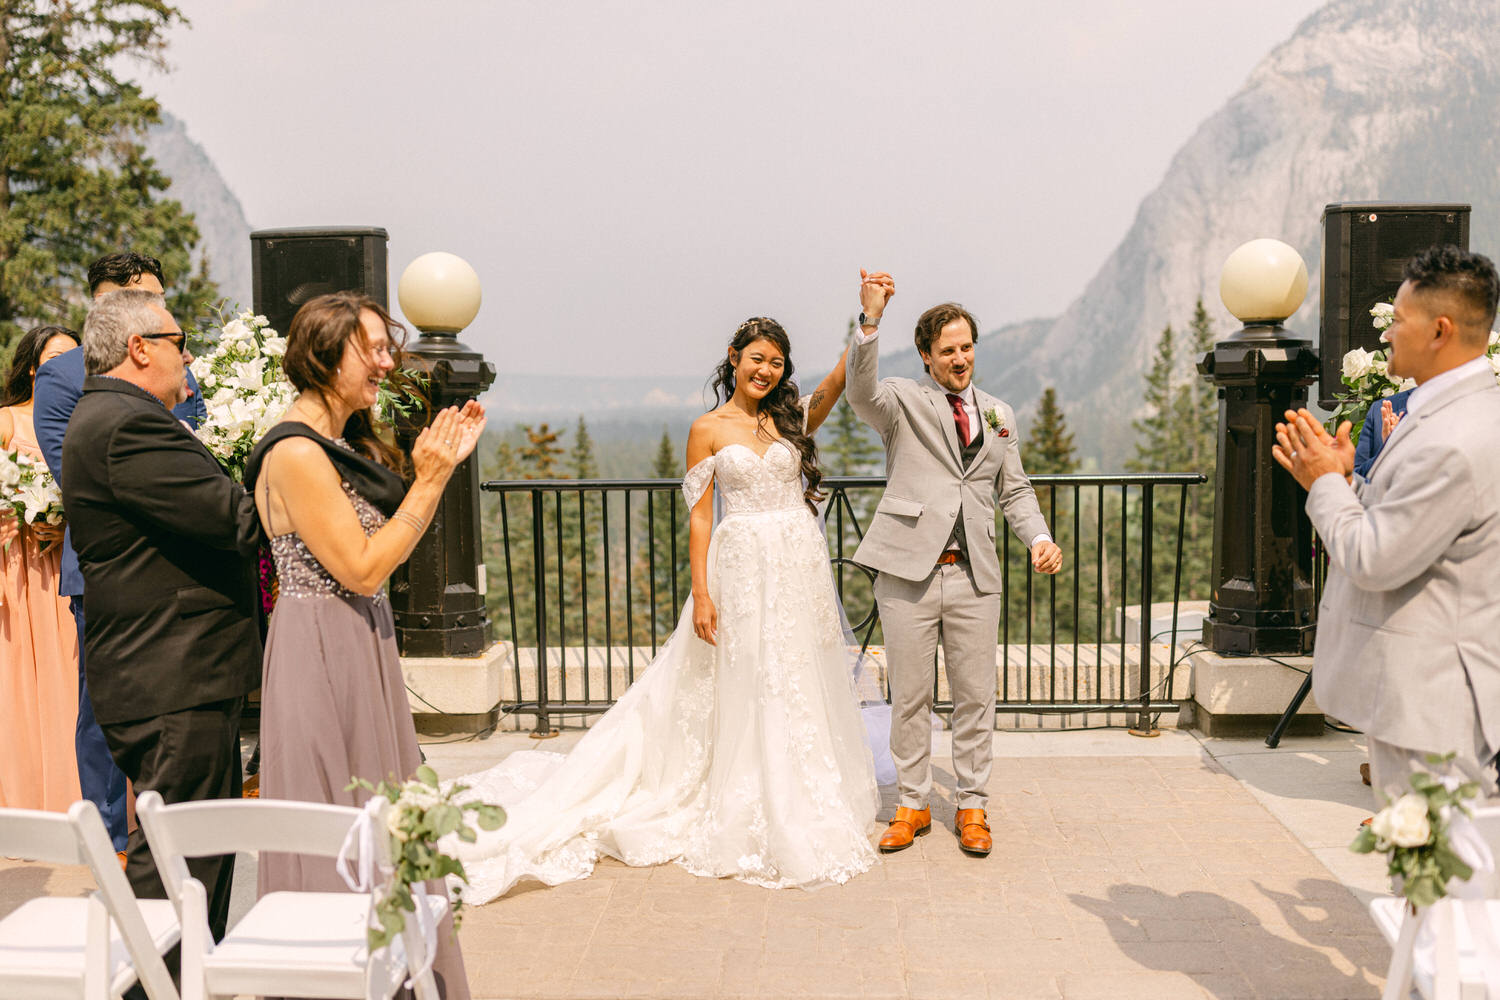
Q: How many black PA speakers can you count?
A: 2